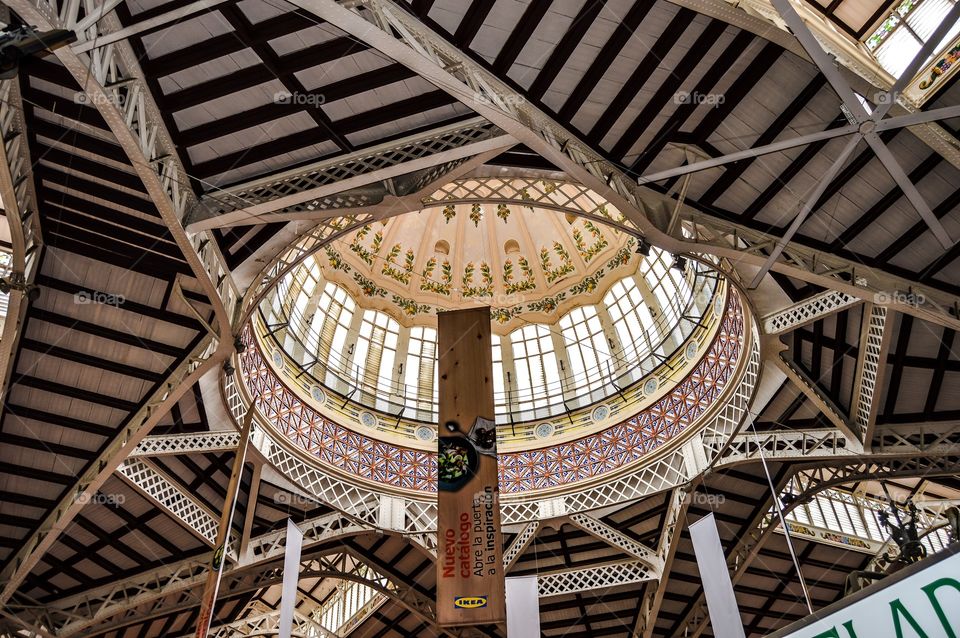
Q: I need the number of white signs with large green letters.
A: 1